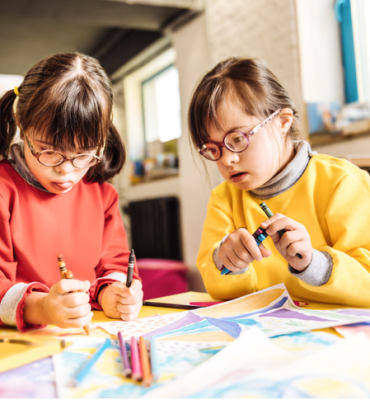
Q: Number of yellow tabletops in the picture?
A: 1